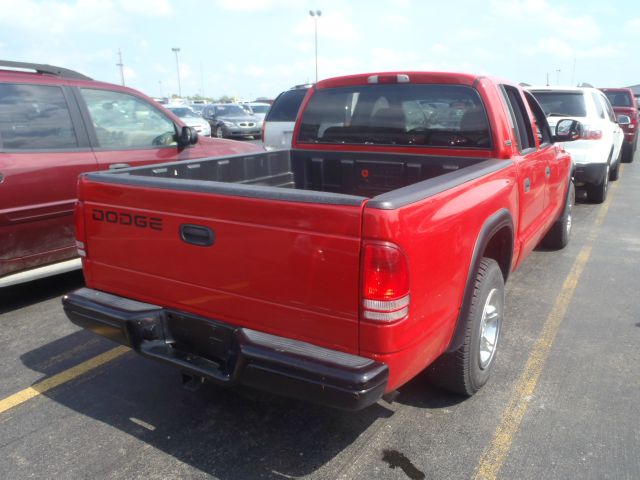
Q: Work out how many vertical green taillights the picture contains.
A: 0